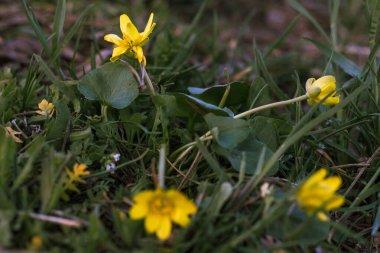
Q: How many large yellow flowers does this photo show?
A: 4